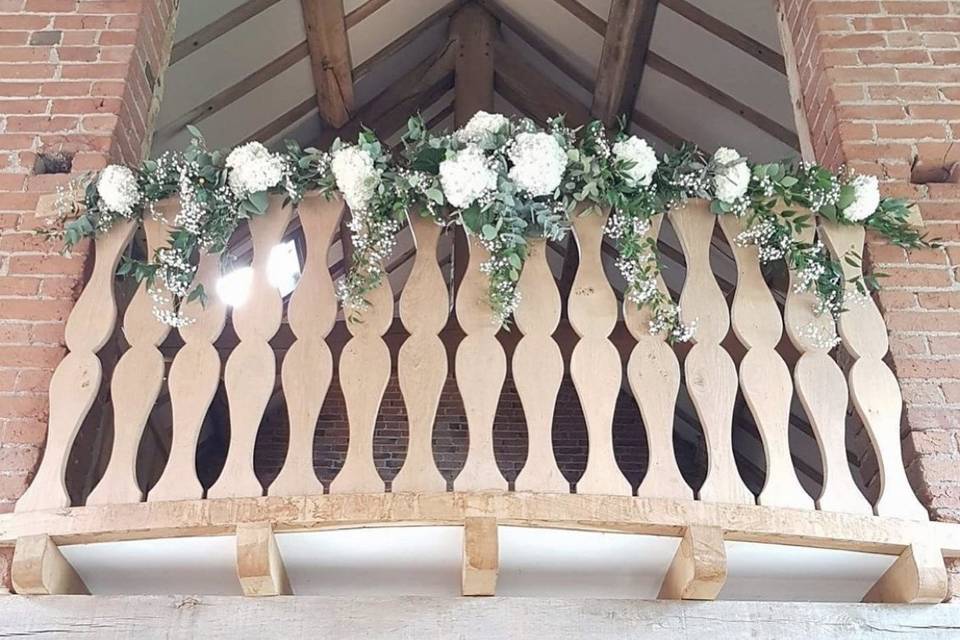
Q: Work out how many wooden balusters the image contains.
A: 15